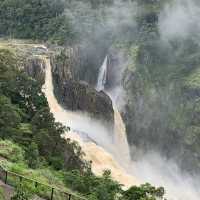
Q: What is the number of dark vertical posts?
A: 5